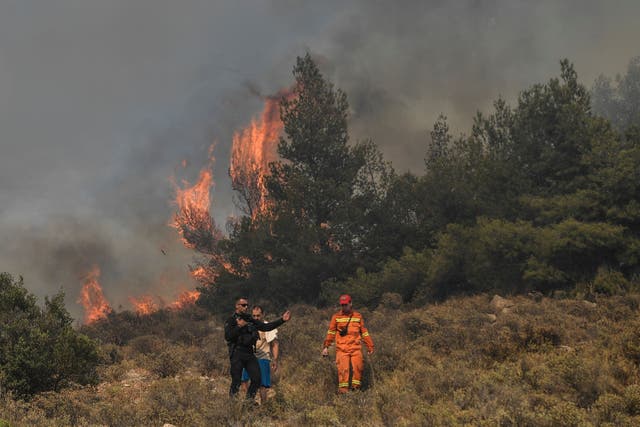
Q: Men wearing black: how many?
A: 1